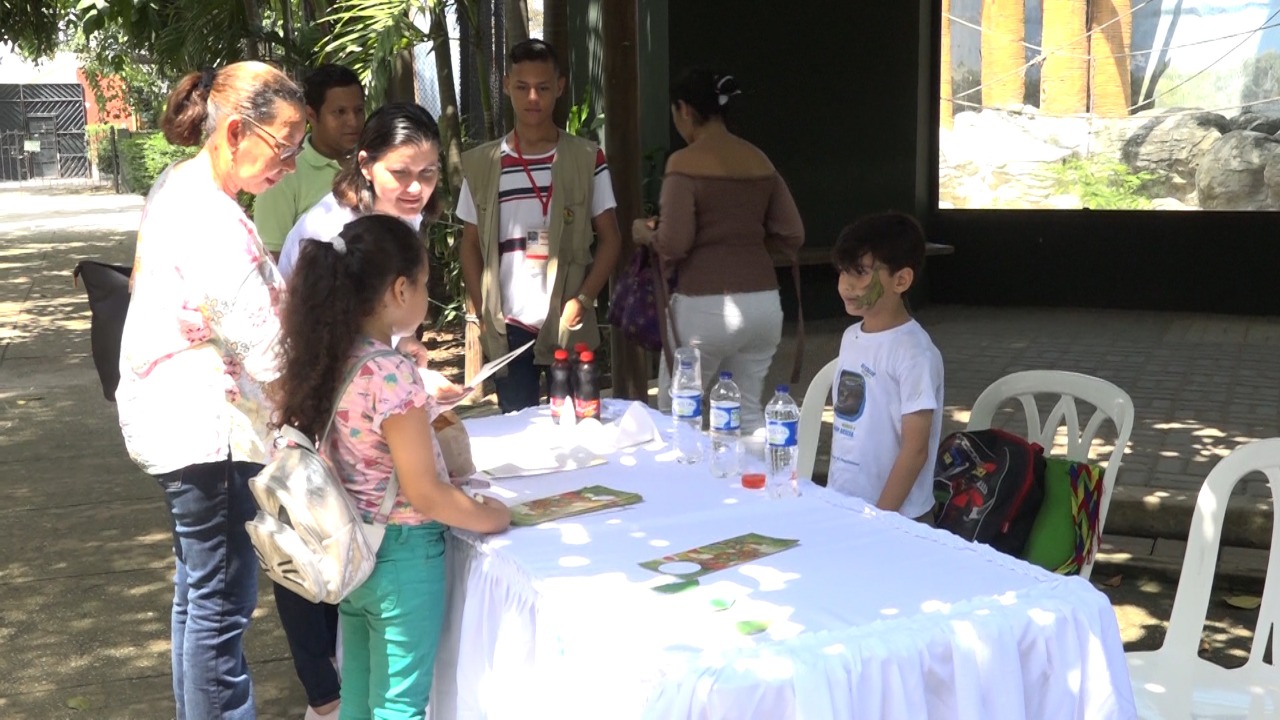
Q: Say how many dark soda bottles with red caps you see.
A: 3